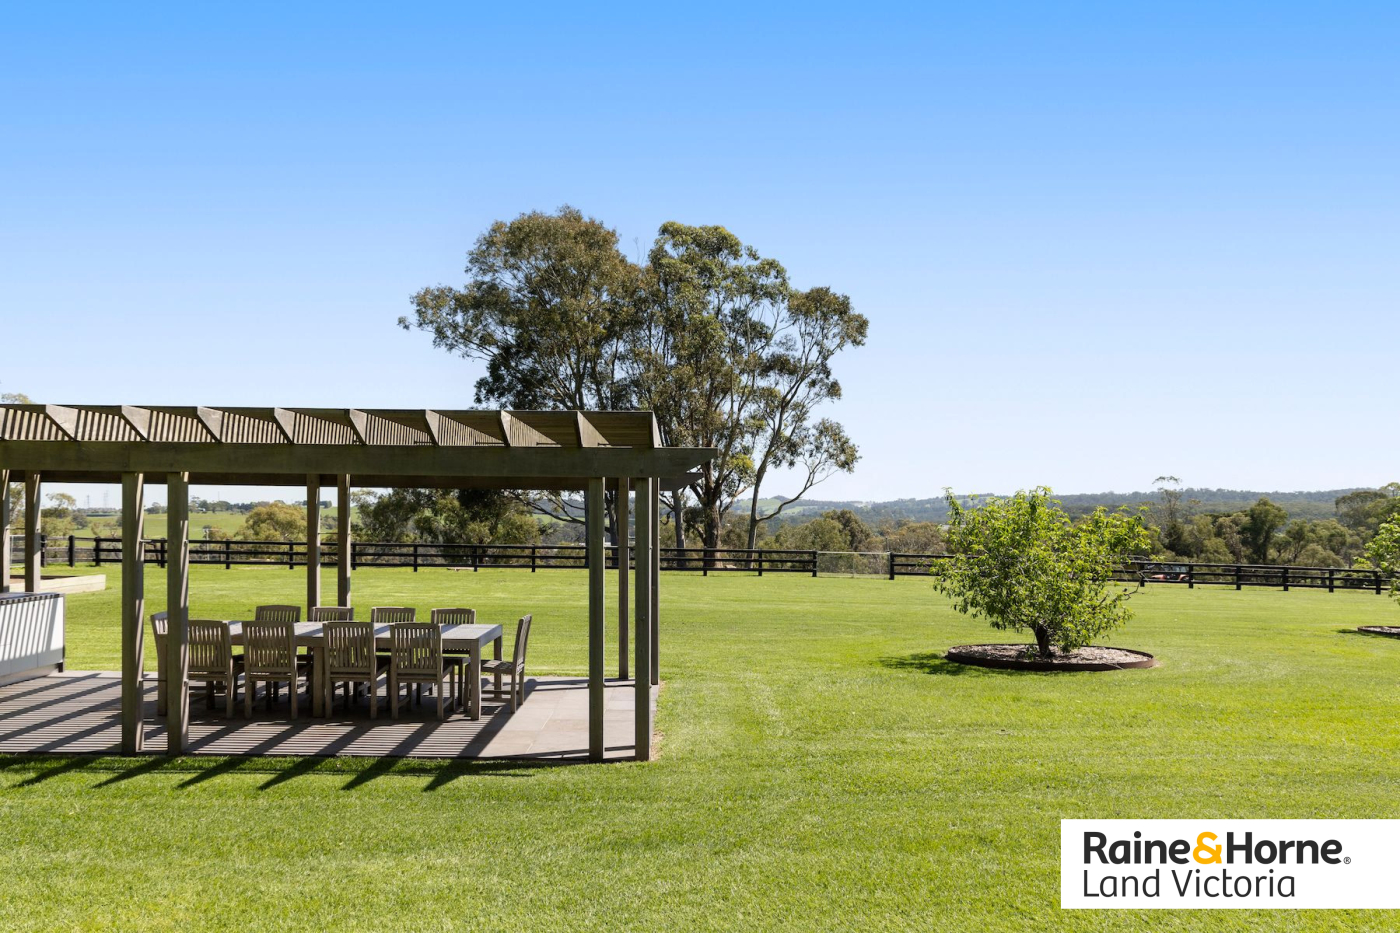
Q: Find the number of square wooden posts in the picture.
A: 10